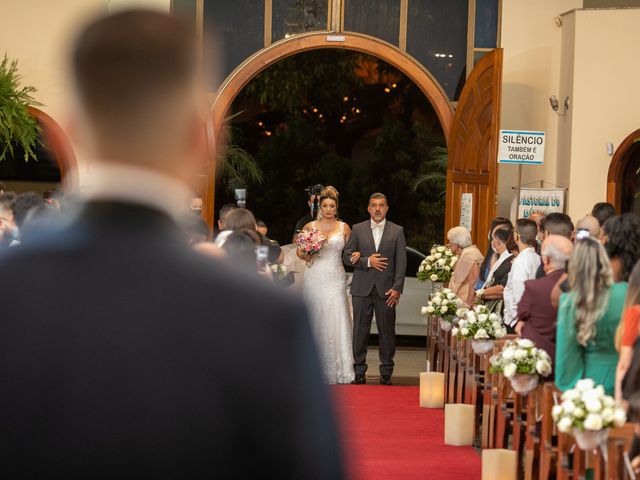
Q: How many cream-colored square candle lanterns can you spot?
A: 3